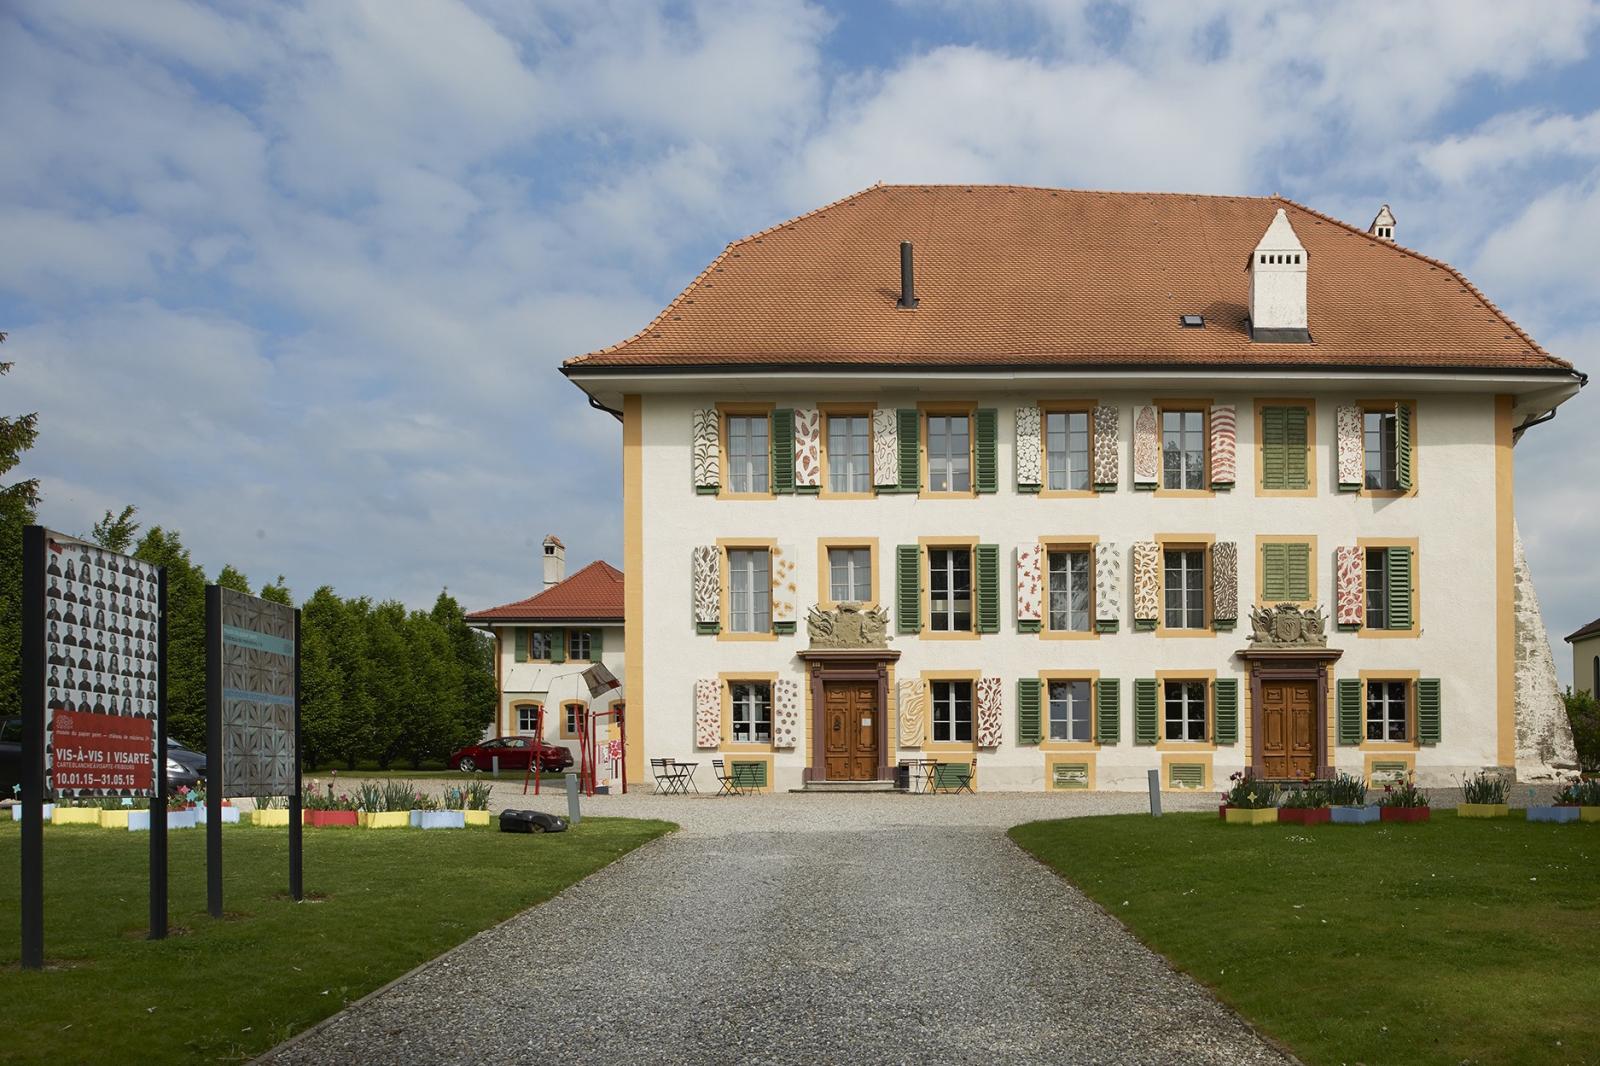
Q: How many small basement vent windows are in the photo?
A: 5